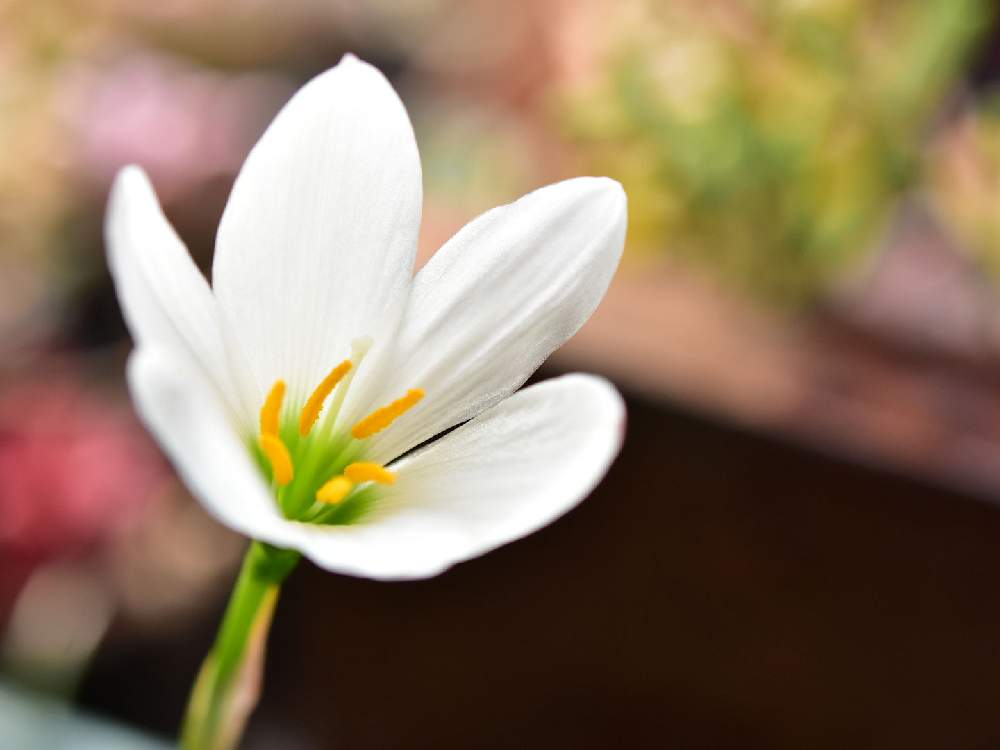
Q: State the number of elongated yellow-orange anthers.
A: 6